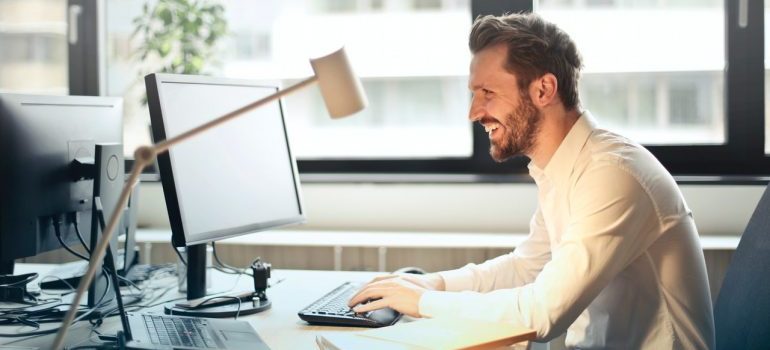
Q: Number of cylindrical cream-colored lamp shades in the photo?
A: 1